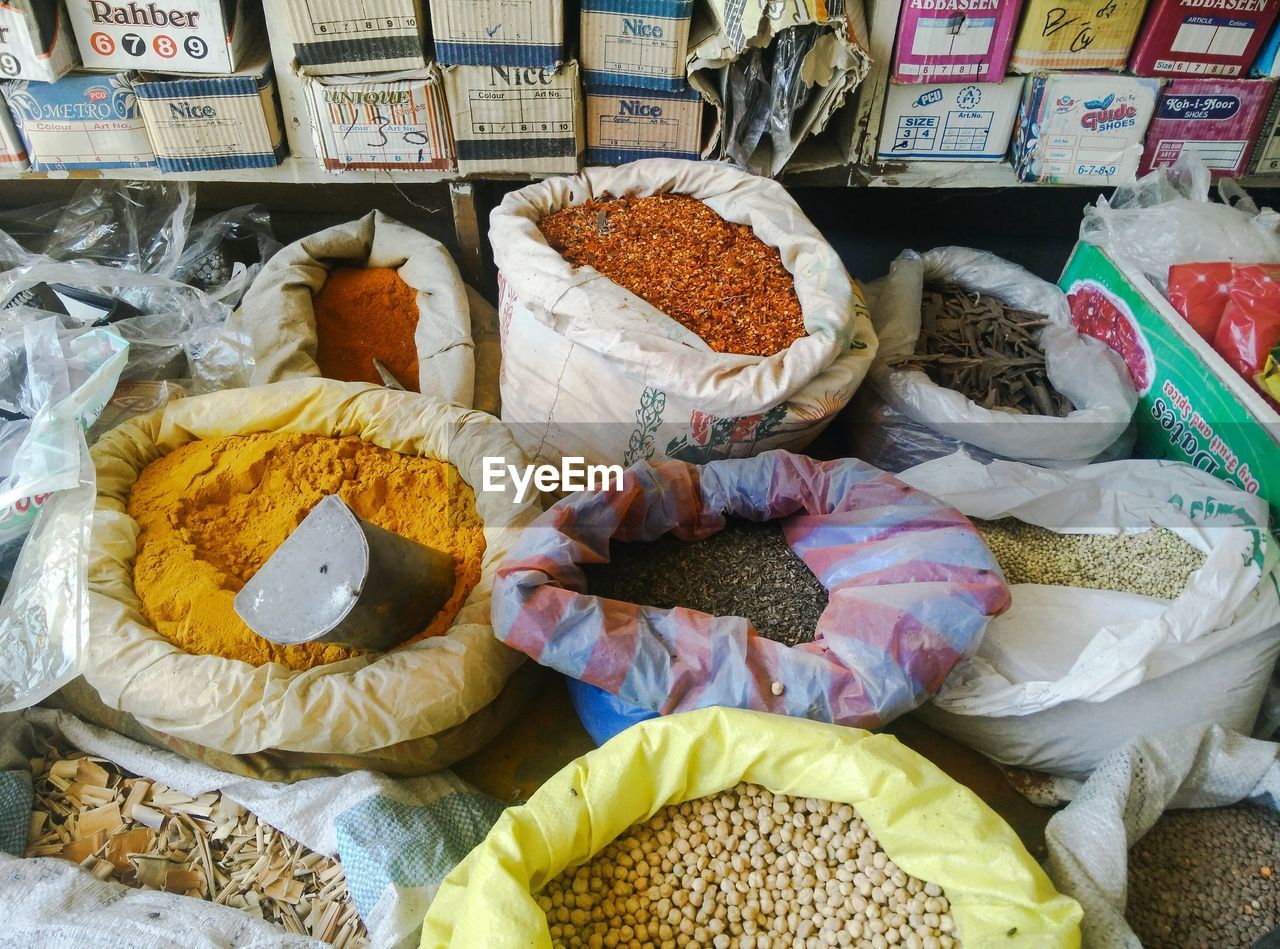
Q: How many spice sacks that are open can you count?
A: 9